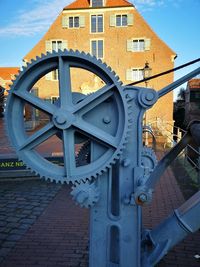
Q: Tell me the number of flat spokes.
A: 6